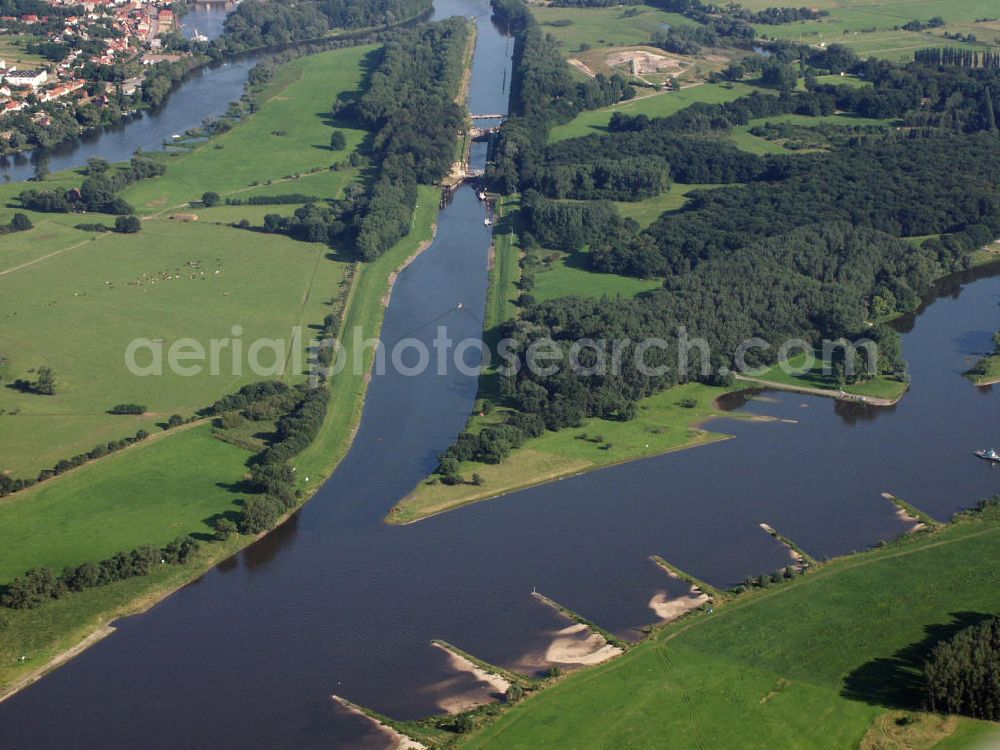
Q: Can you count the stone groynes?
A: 6